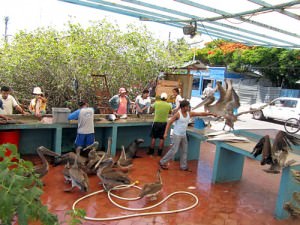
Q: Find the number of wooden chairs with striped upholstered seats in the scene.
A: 0